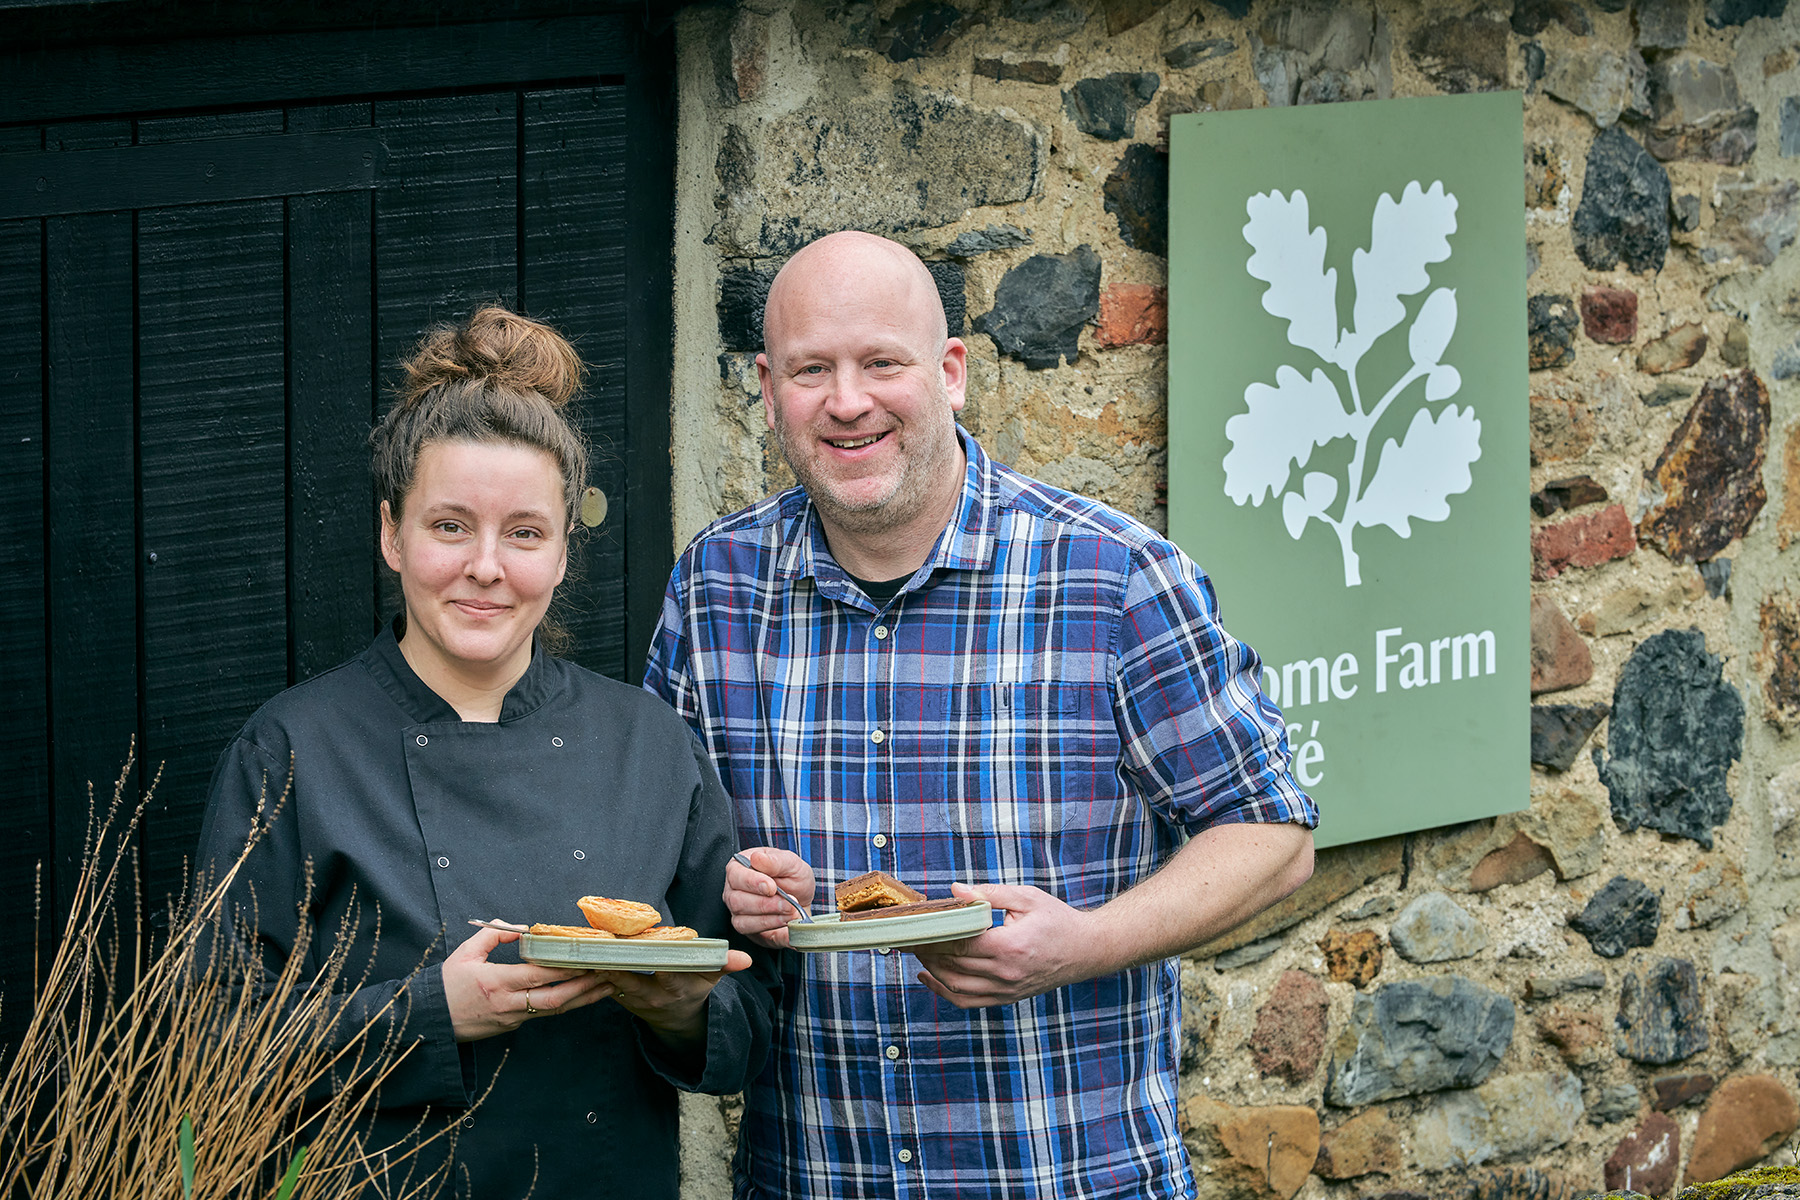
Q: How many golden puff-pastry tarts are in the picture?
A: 3